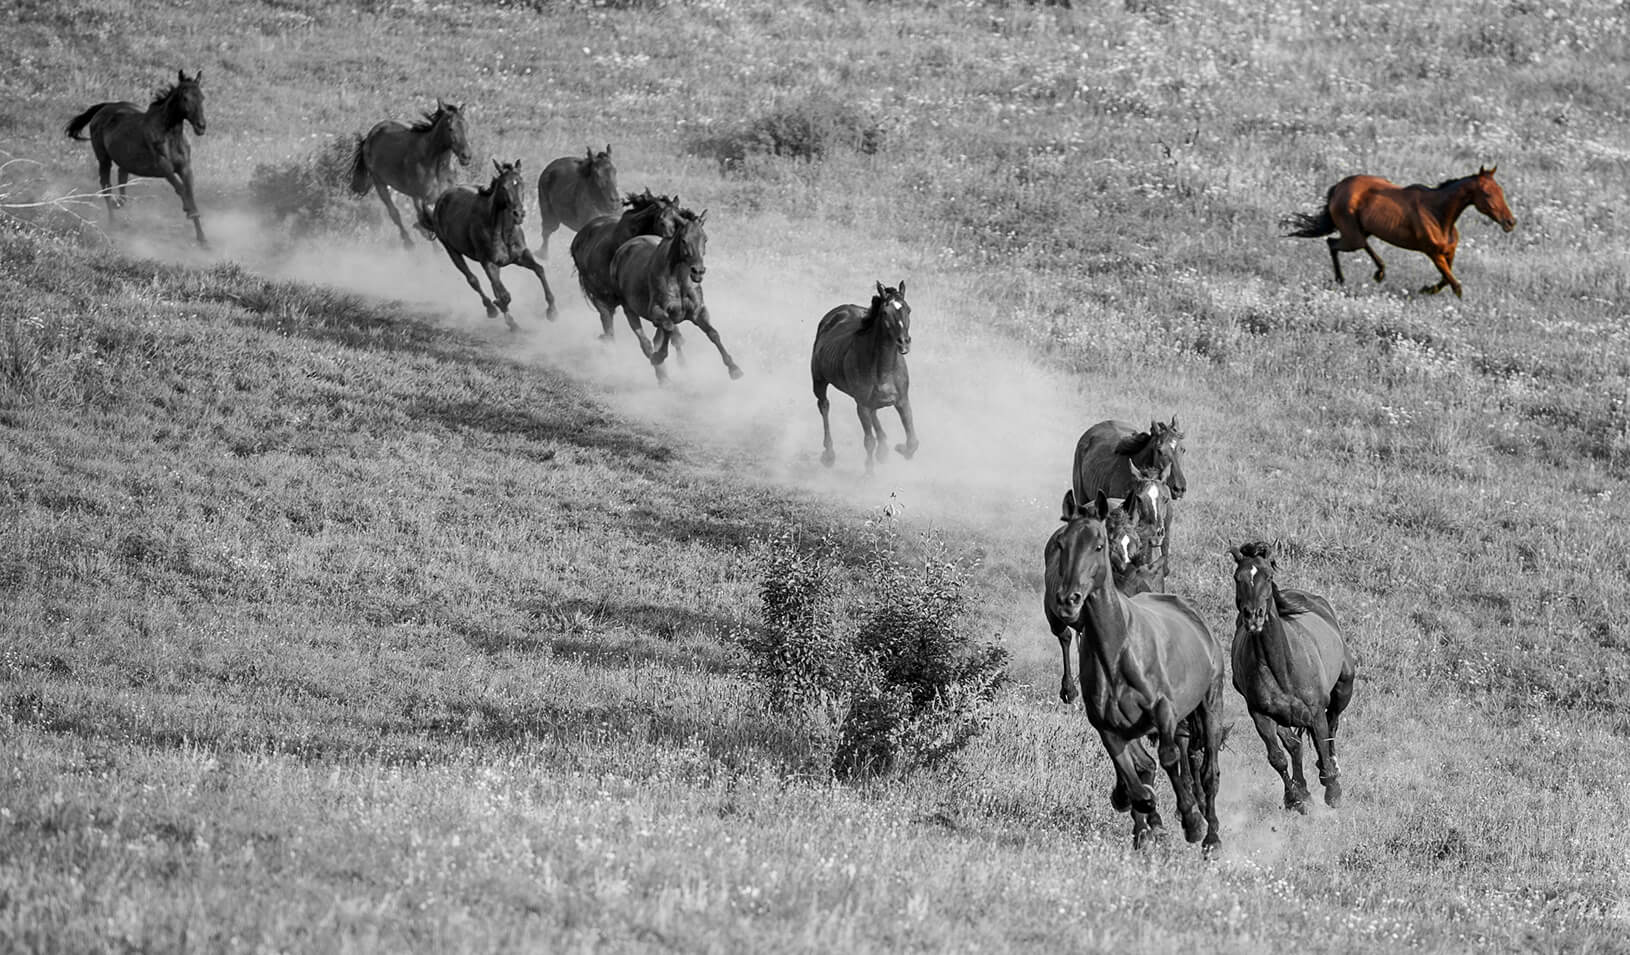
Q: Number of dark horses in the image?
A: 12